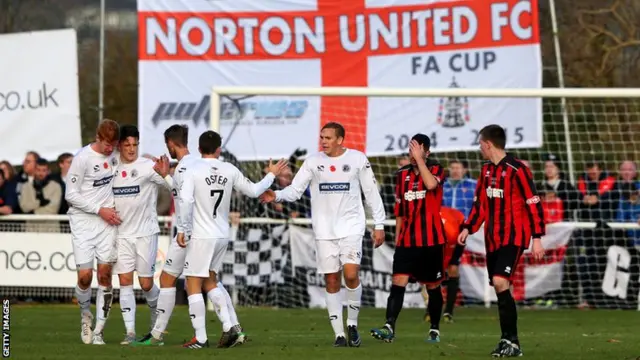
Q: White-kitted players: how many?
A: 5